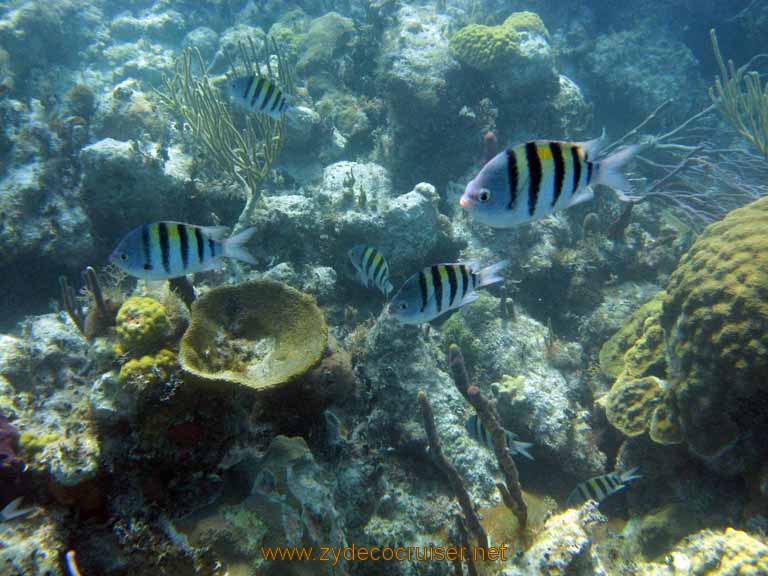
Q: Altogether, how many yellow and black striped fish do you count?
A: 7